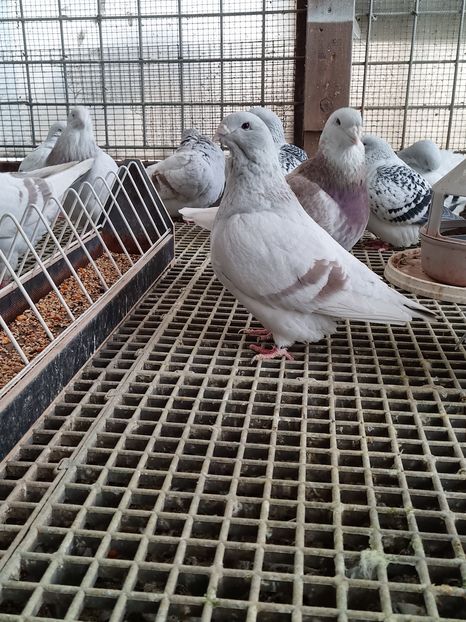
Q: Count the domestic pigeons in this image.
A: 9